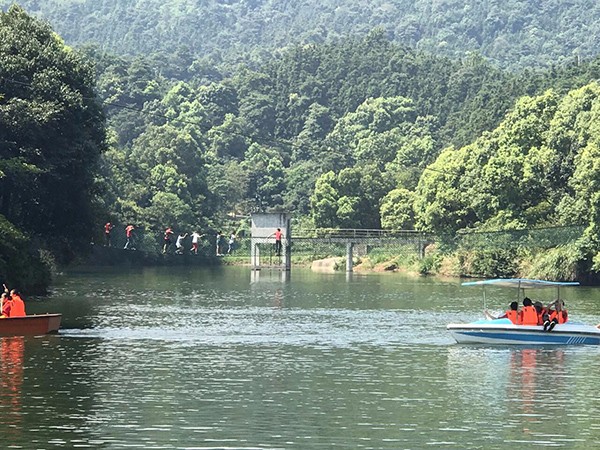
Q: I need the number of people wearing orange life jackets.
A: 6